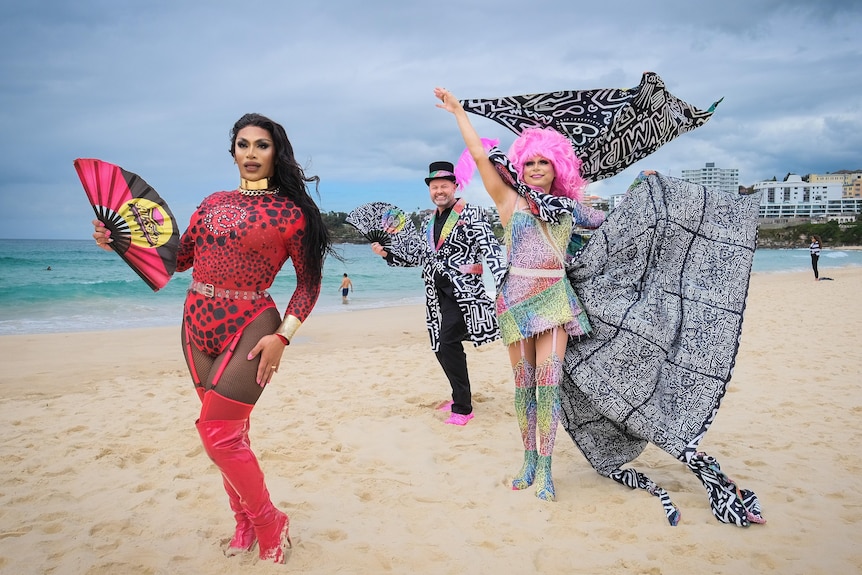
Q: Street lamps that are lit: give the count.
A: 0